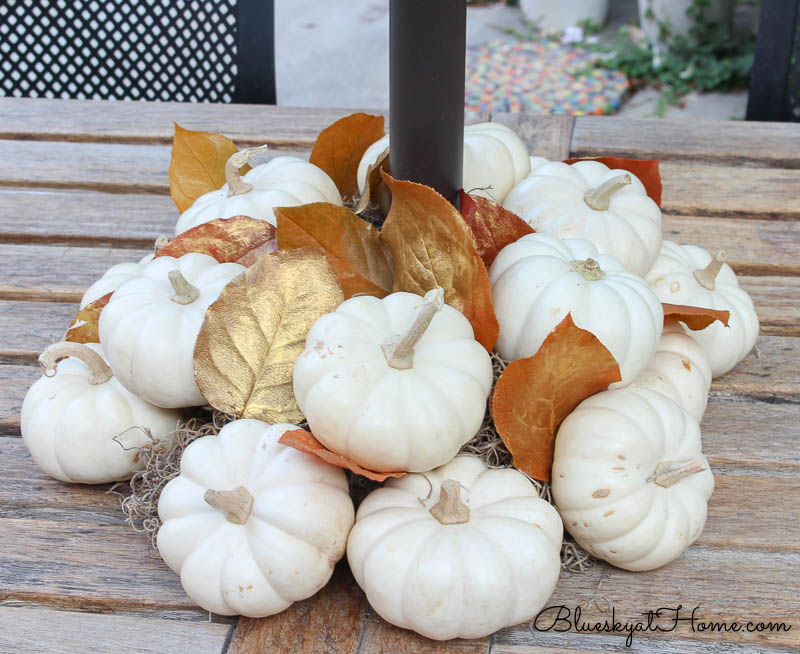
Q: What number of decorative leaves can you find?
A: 13